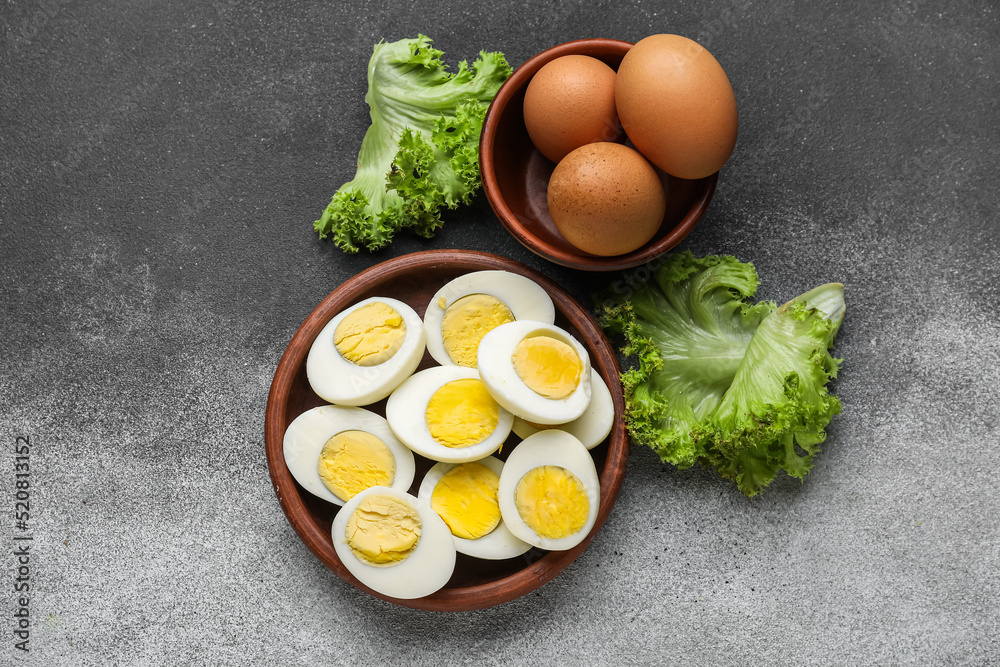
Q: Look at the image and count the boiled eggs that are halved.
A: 9